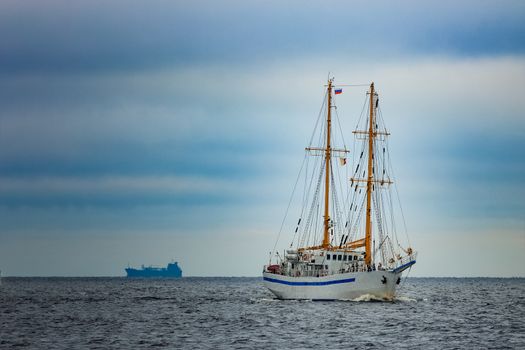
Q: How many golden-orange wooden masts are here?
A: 2